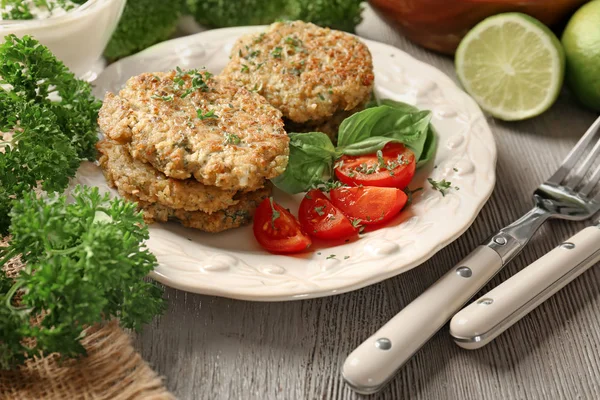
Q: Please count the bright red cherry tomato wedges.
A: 4